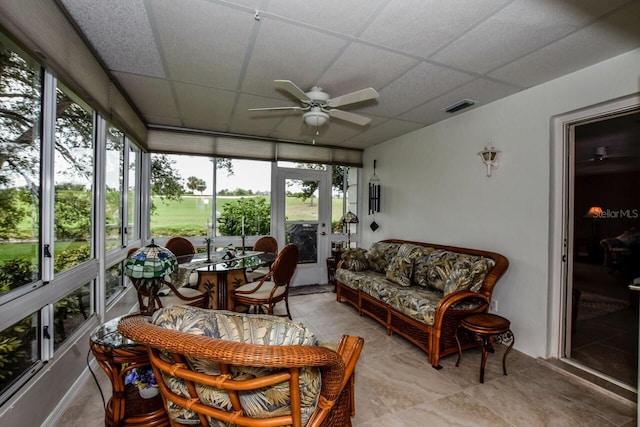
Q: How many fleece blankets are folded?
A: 0